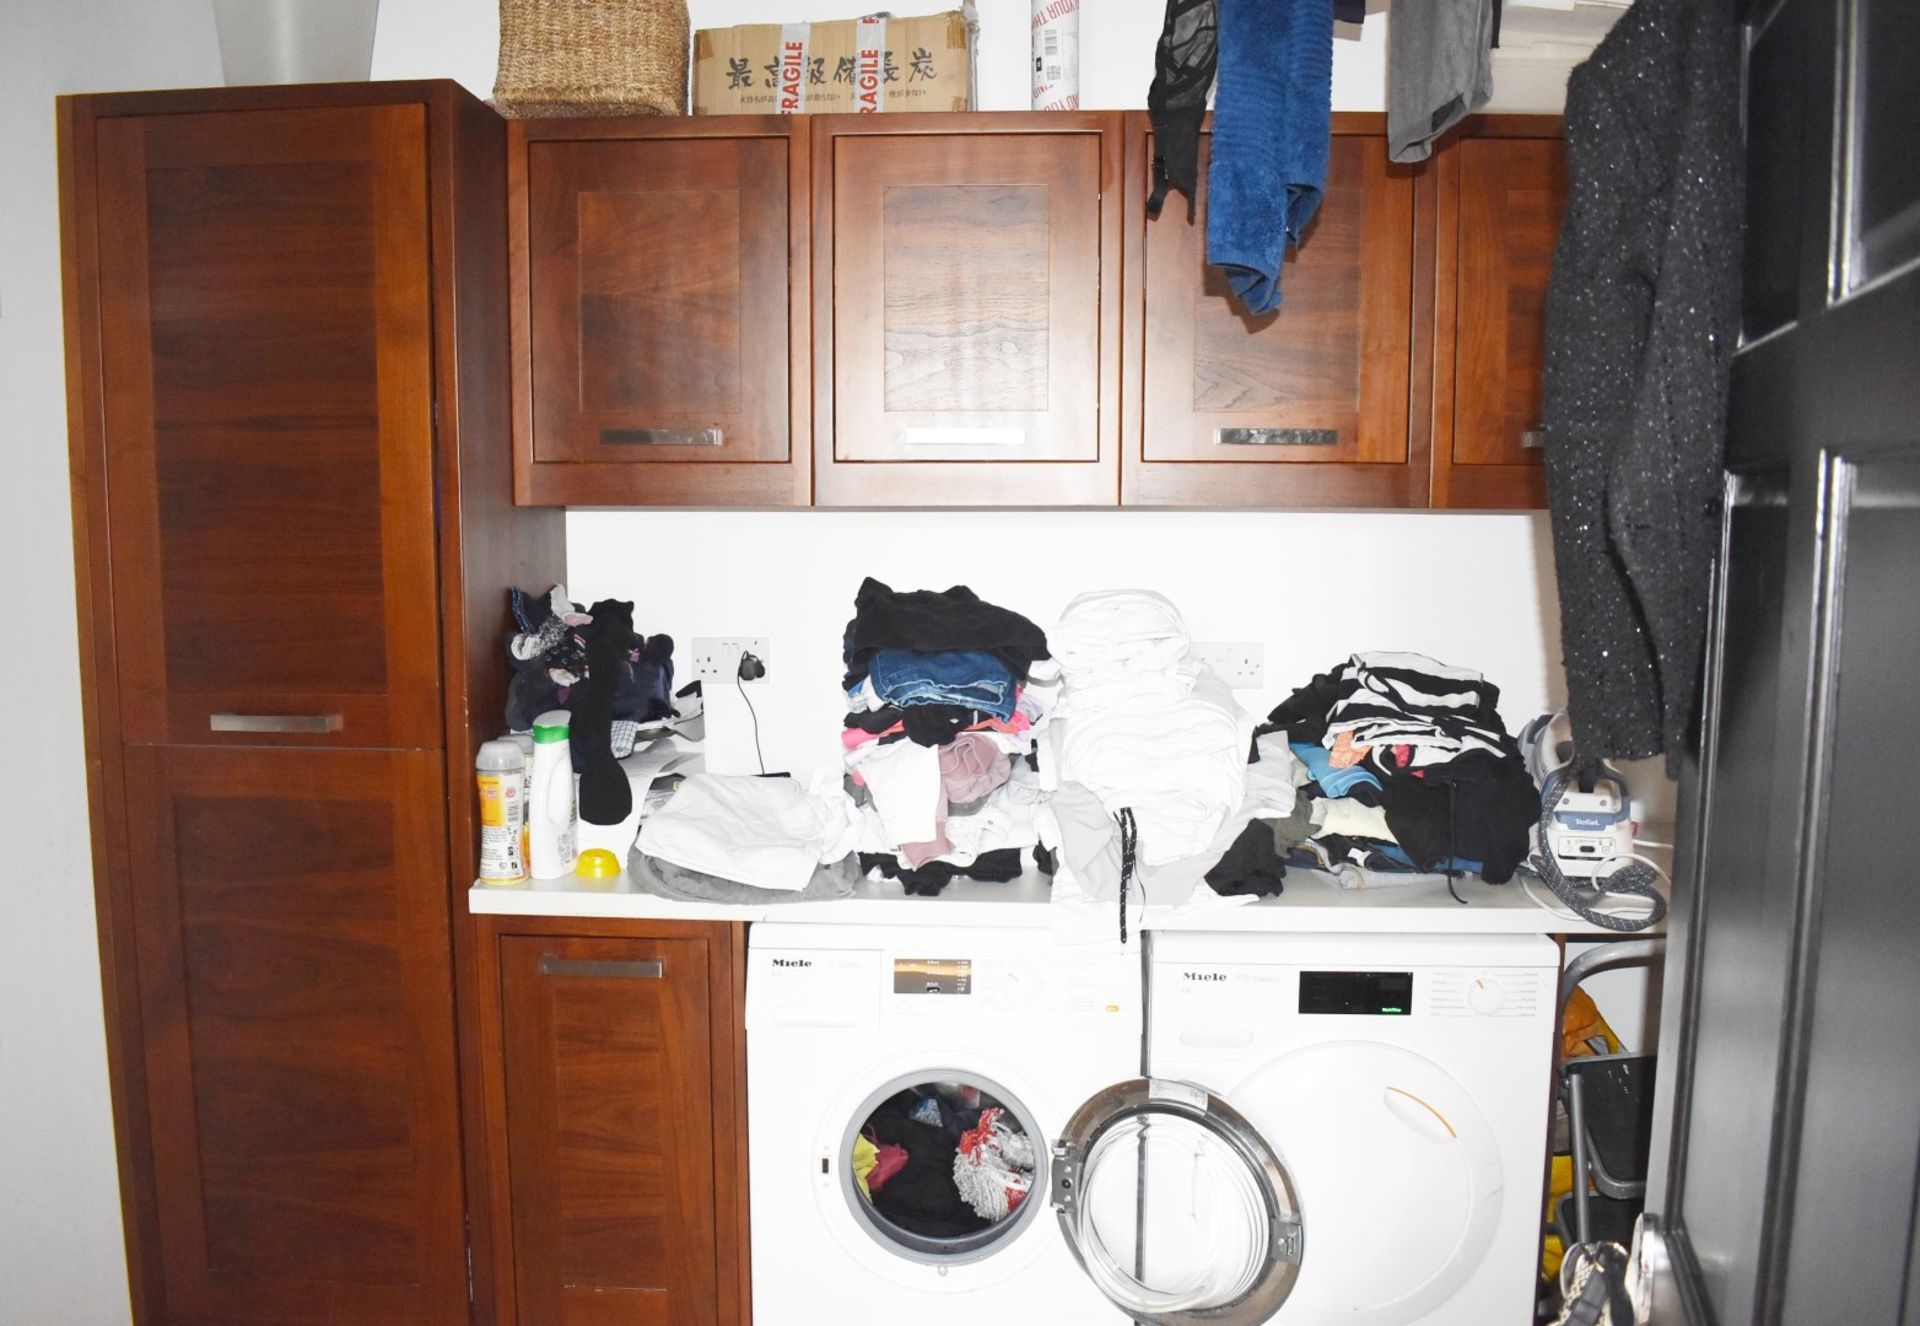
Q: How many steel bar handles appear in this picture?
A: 6